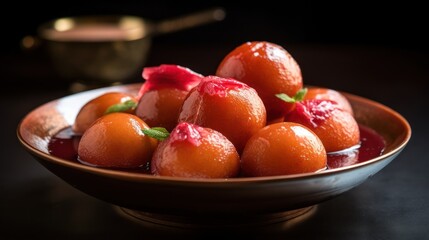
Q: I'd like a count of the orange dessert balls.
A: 9